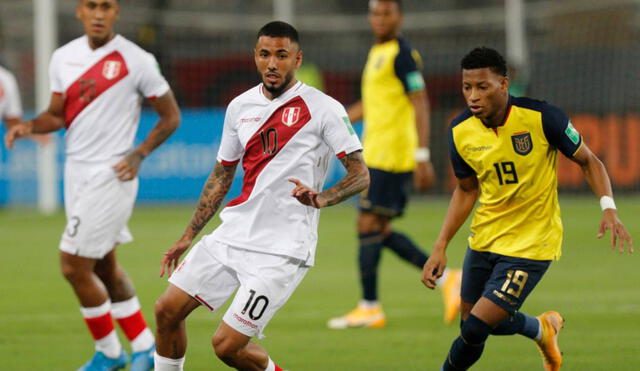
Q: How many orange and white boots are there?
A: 3